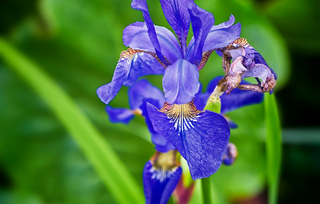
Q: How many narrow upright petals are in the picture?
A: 3